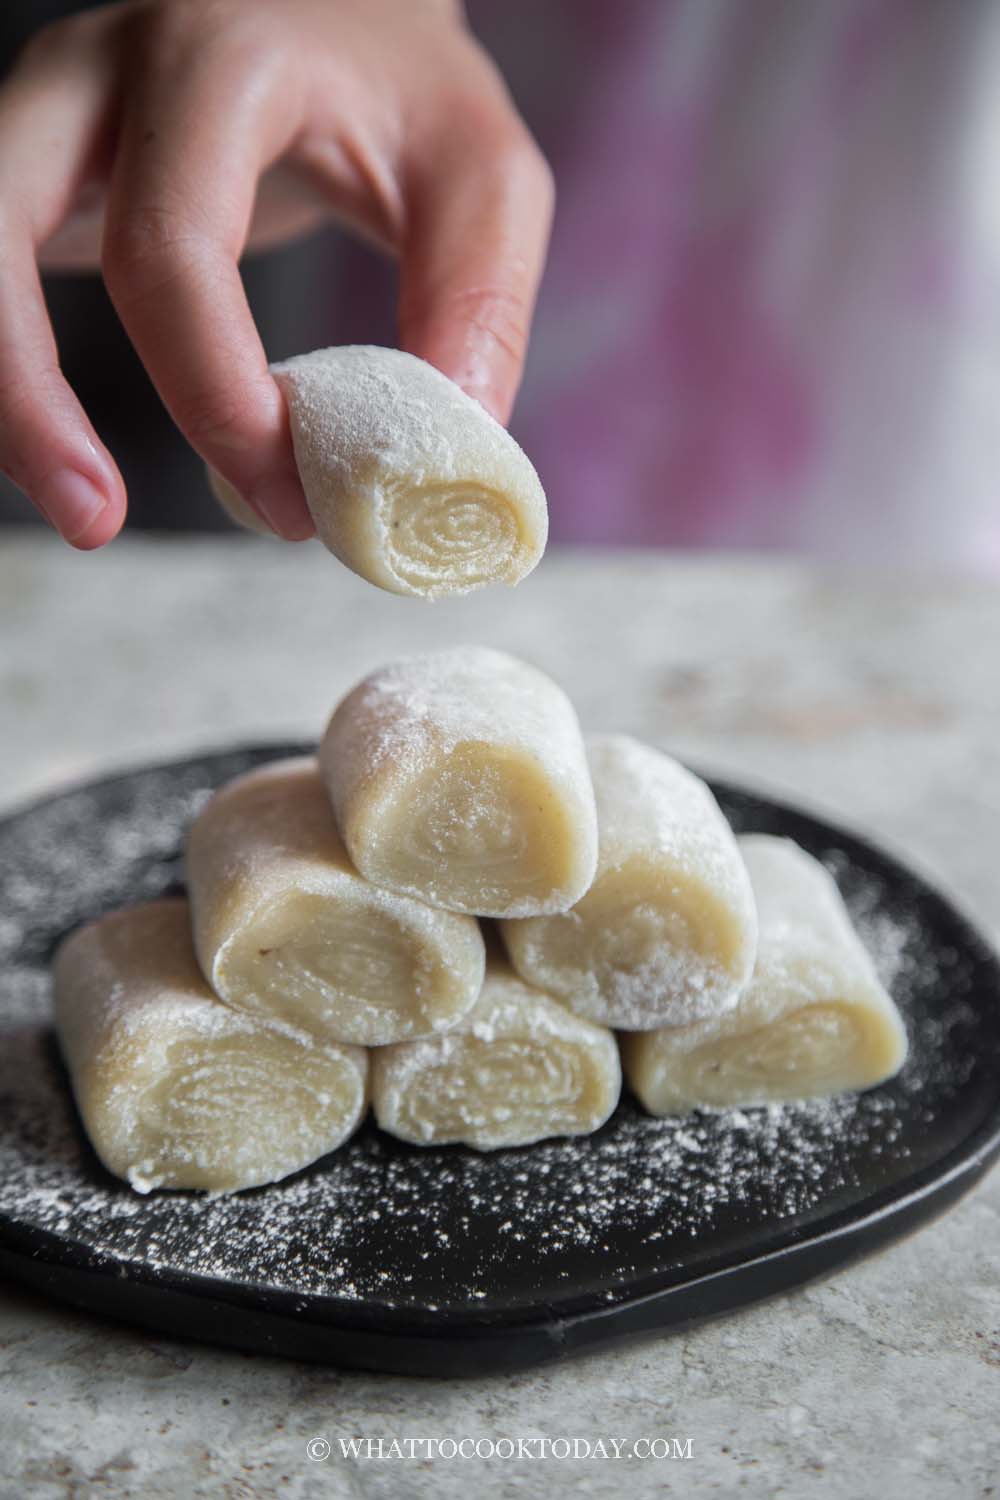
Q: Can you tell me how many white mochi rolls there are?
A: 7